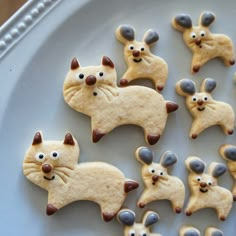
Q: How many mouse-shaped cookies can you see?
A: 8